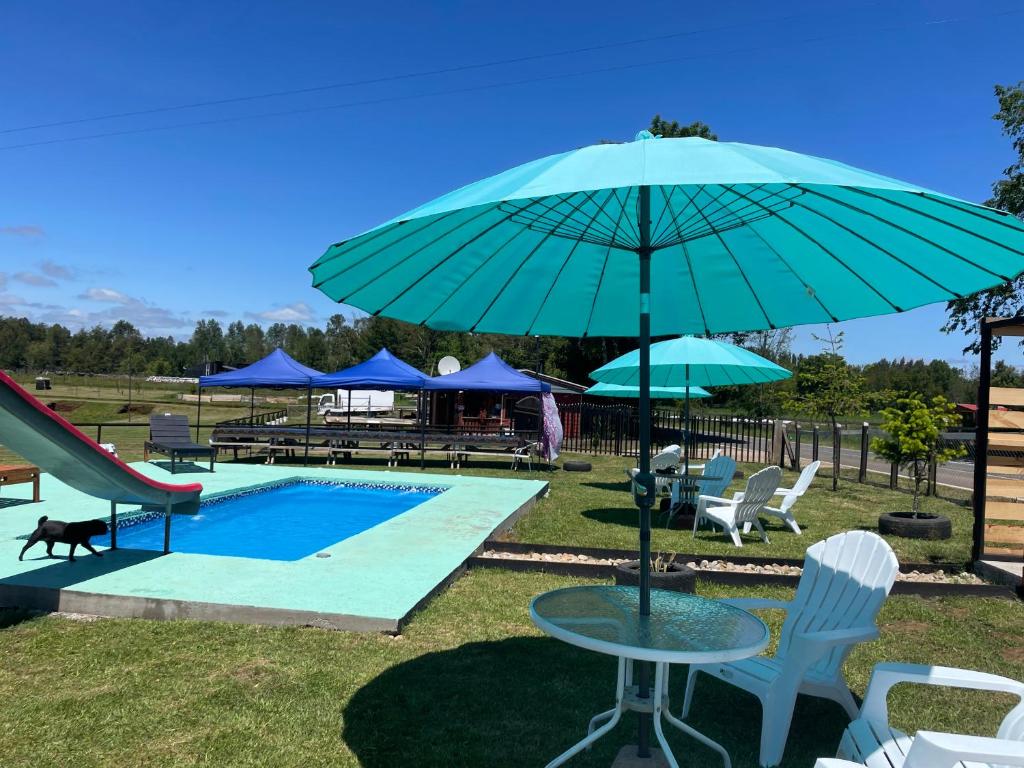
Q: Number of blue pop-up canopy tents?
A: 3